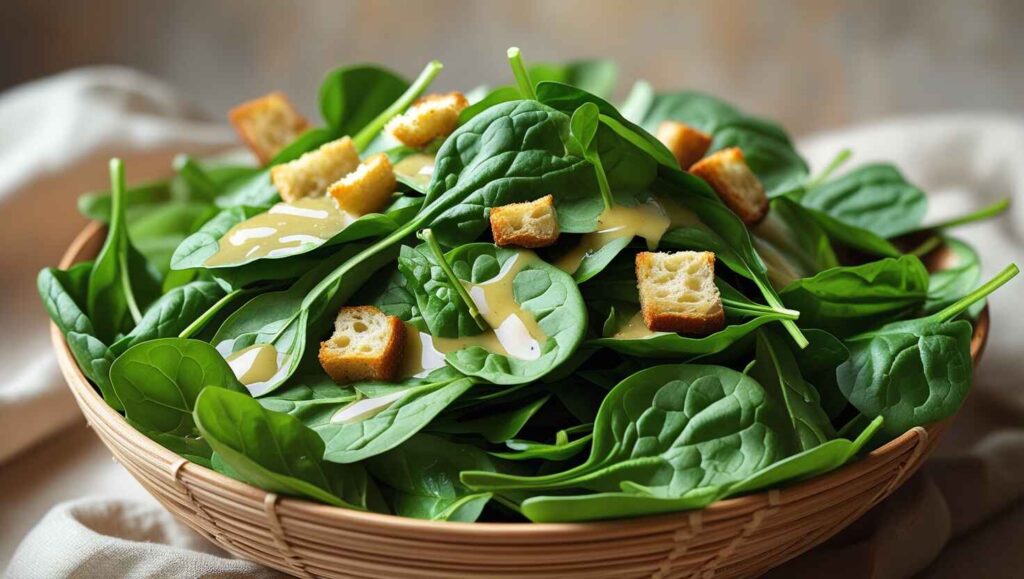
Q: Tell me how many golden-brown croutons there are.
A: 9